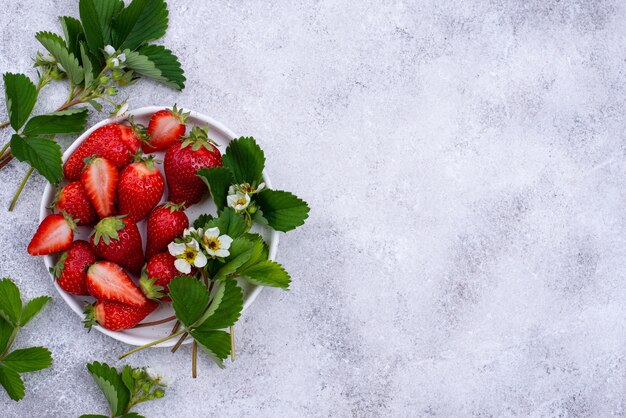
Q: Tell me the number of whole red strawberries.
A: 9